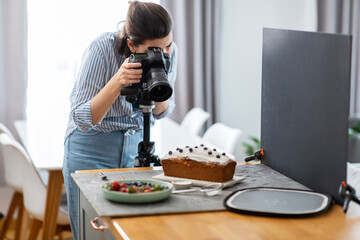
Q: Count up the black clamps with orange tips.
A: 2